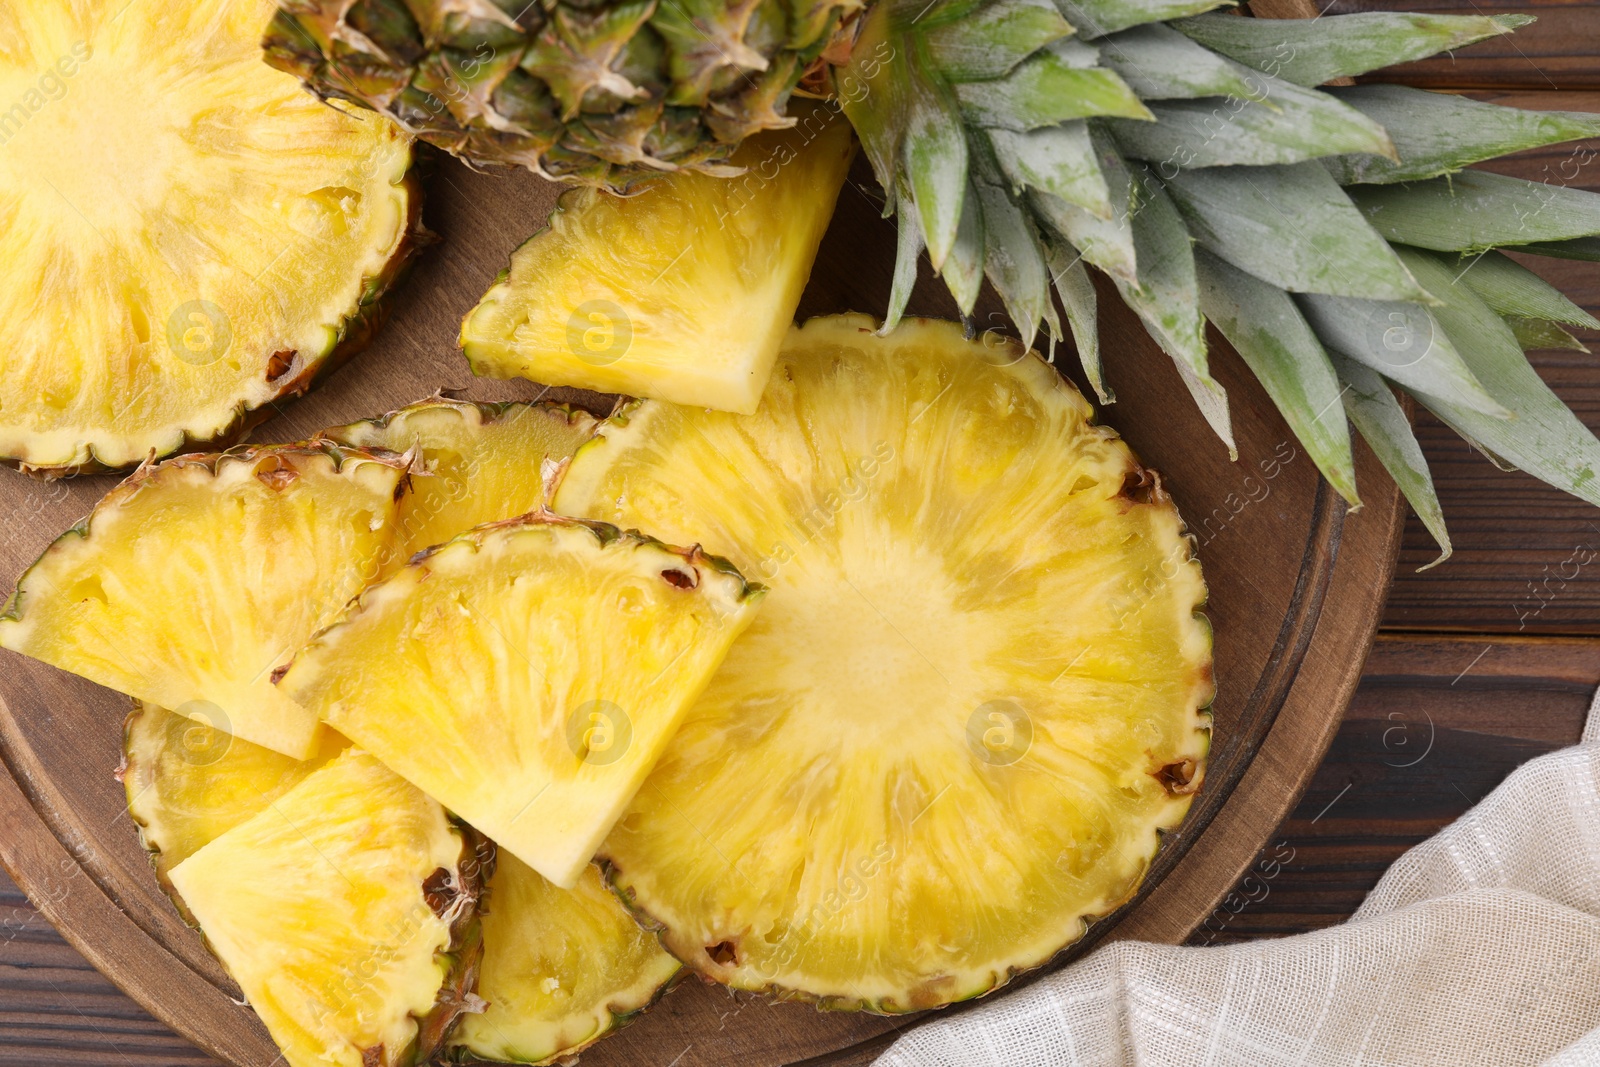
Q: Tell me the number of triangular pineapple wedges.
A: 4